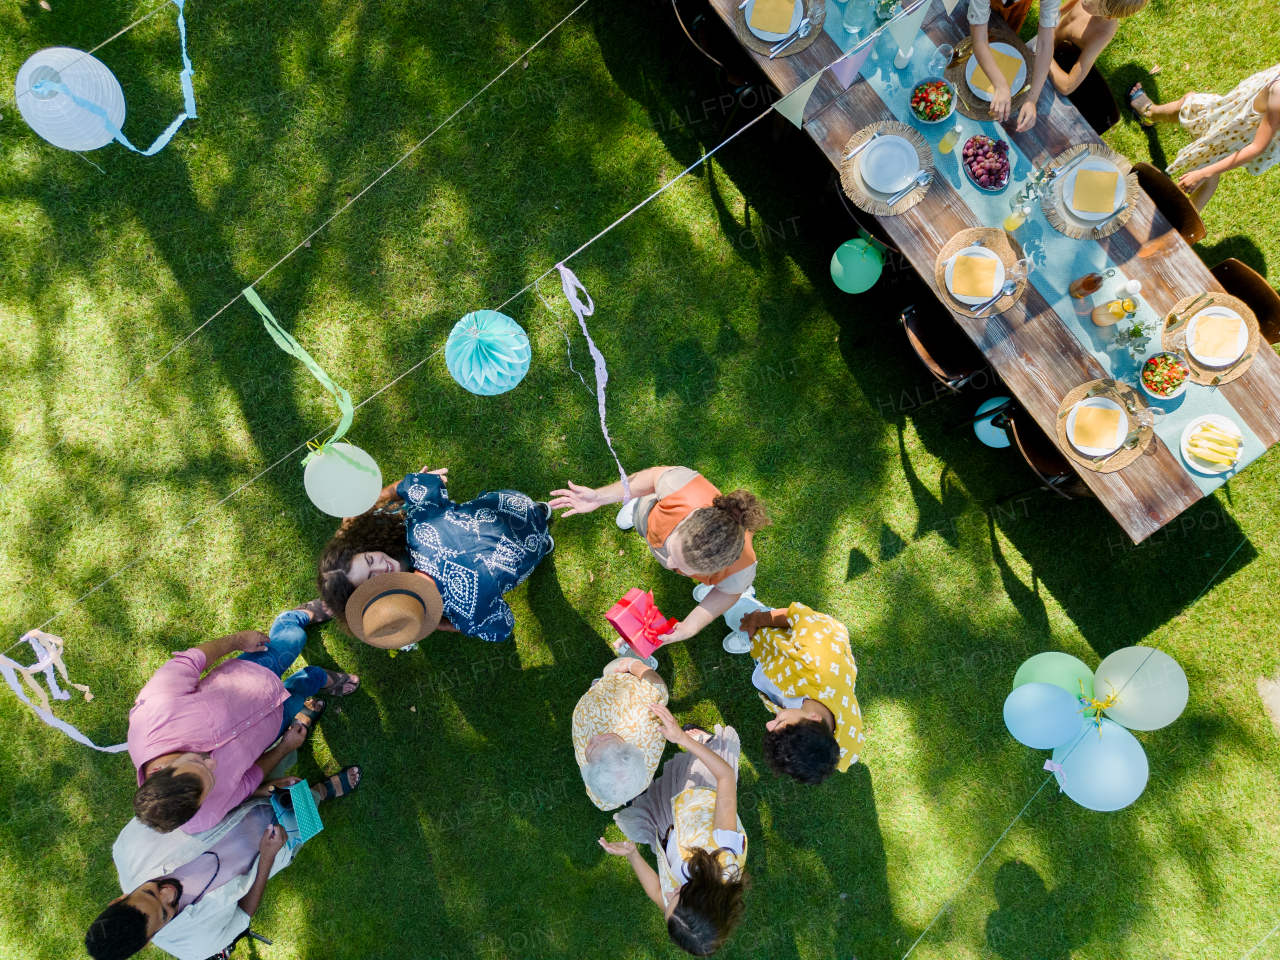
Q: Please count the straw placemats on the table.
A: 7